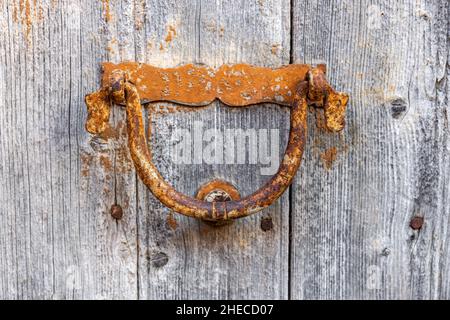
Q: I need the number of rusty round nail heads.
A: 3